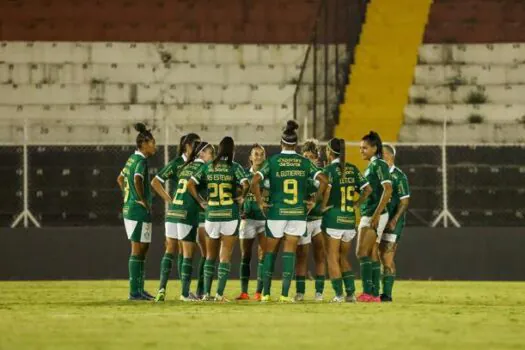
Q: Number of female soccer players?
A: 10